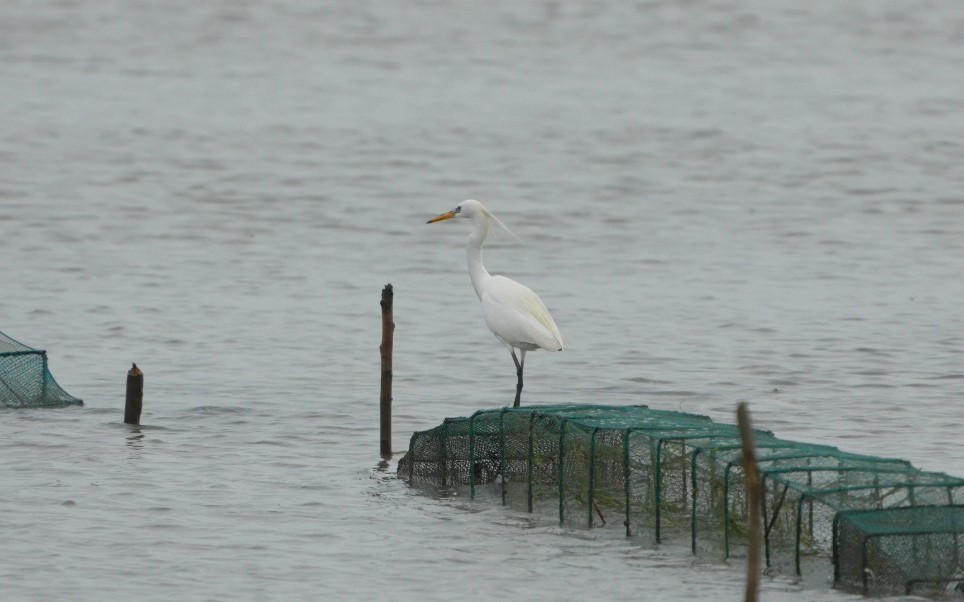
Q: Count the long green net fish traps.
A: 2